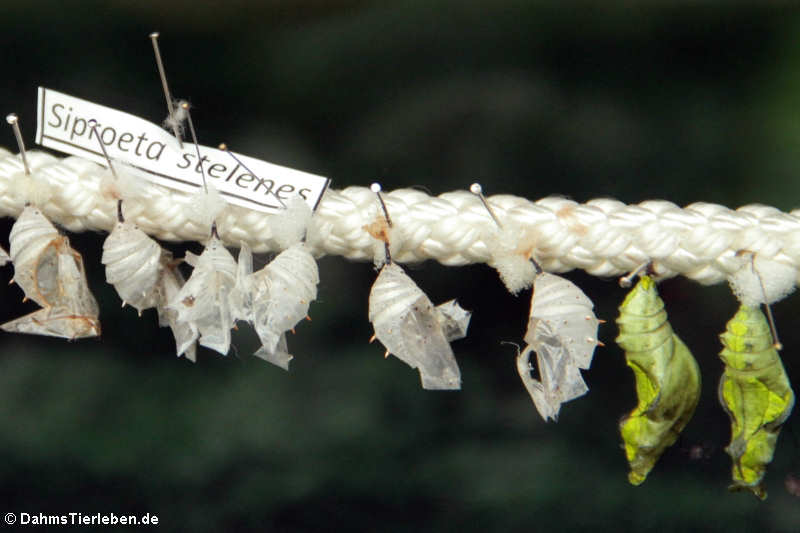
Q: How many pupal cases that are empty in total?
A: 6